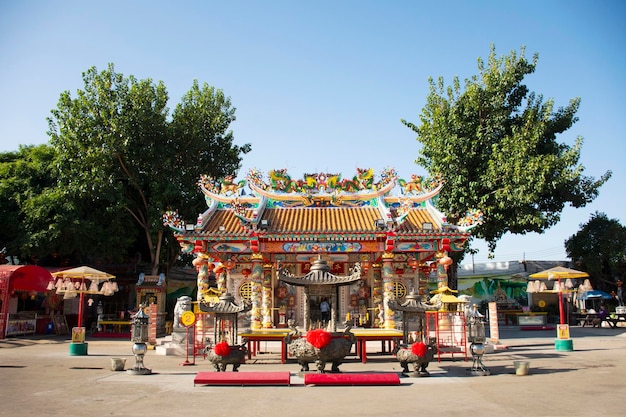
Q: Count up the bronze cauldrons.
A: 3